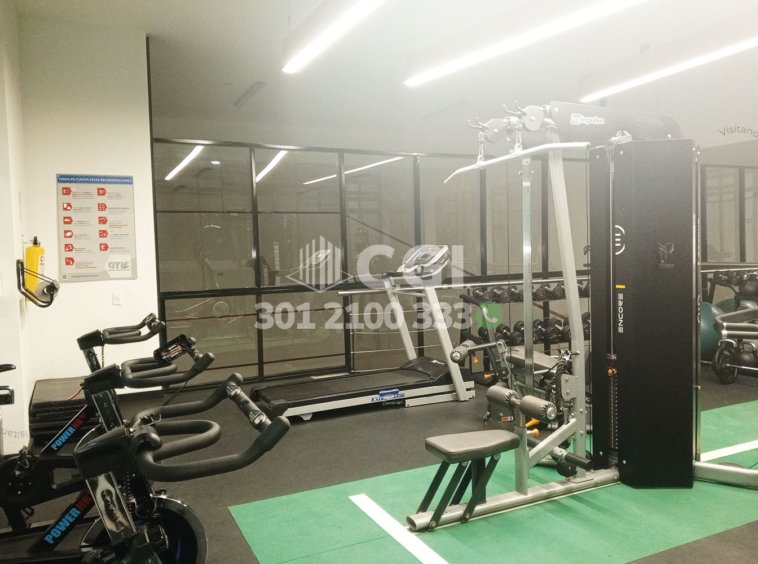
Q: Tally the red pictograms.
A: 11